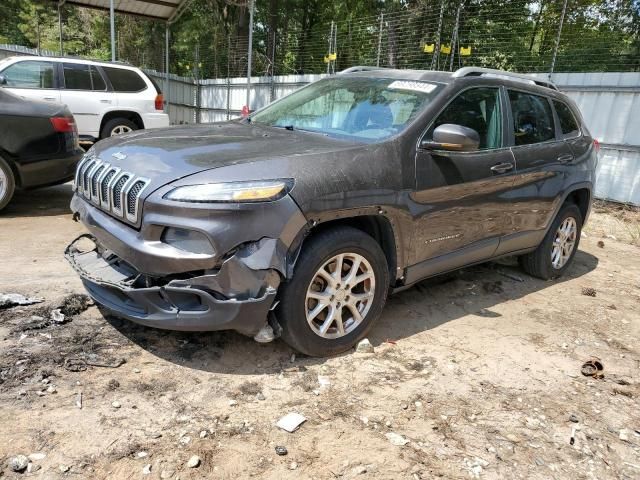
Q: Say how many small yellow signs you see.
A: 5